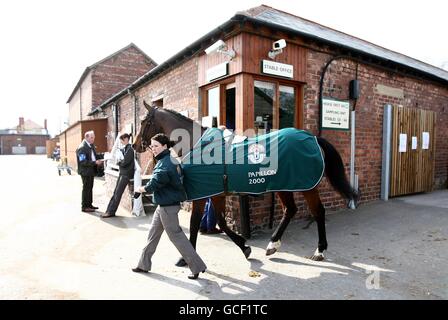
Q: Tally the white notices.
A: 3